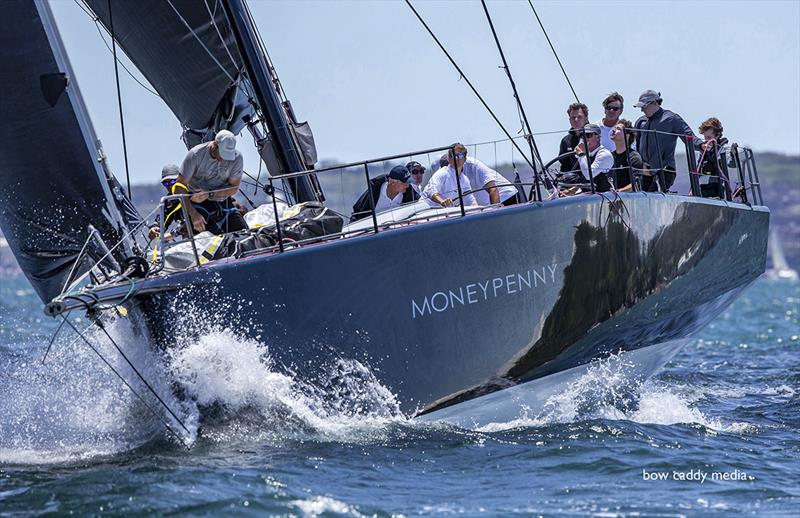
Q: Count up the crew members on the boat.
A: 12